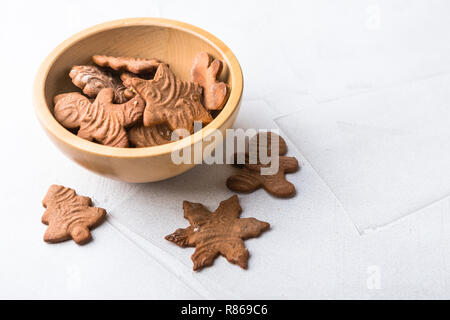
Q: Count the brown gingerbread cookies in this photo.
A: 9